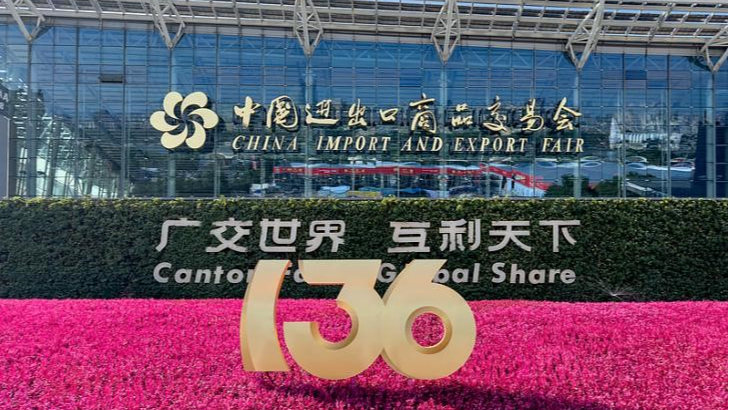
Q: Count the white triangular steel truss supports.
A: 6